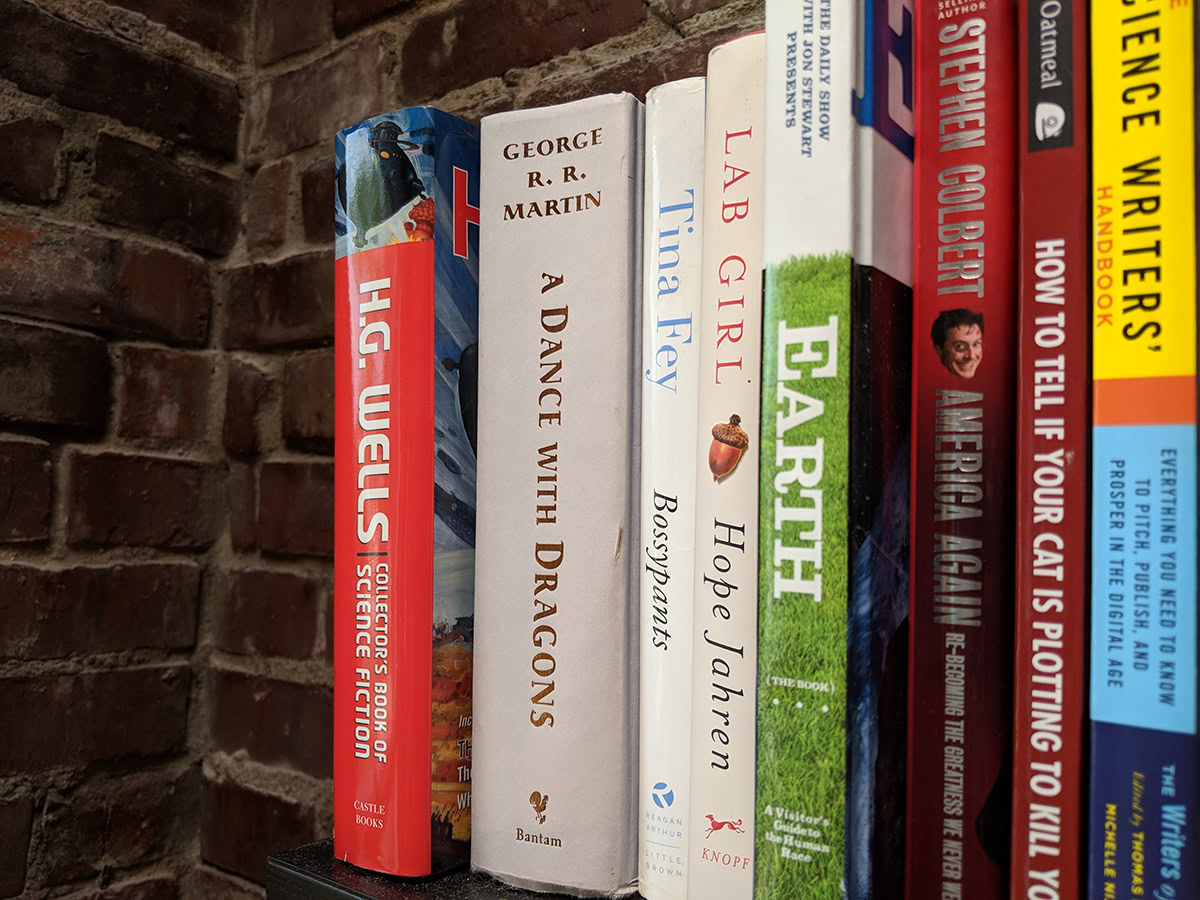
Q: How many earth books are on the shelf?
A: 1